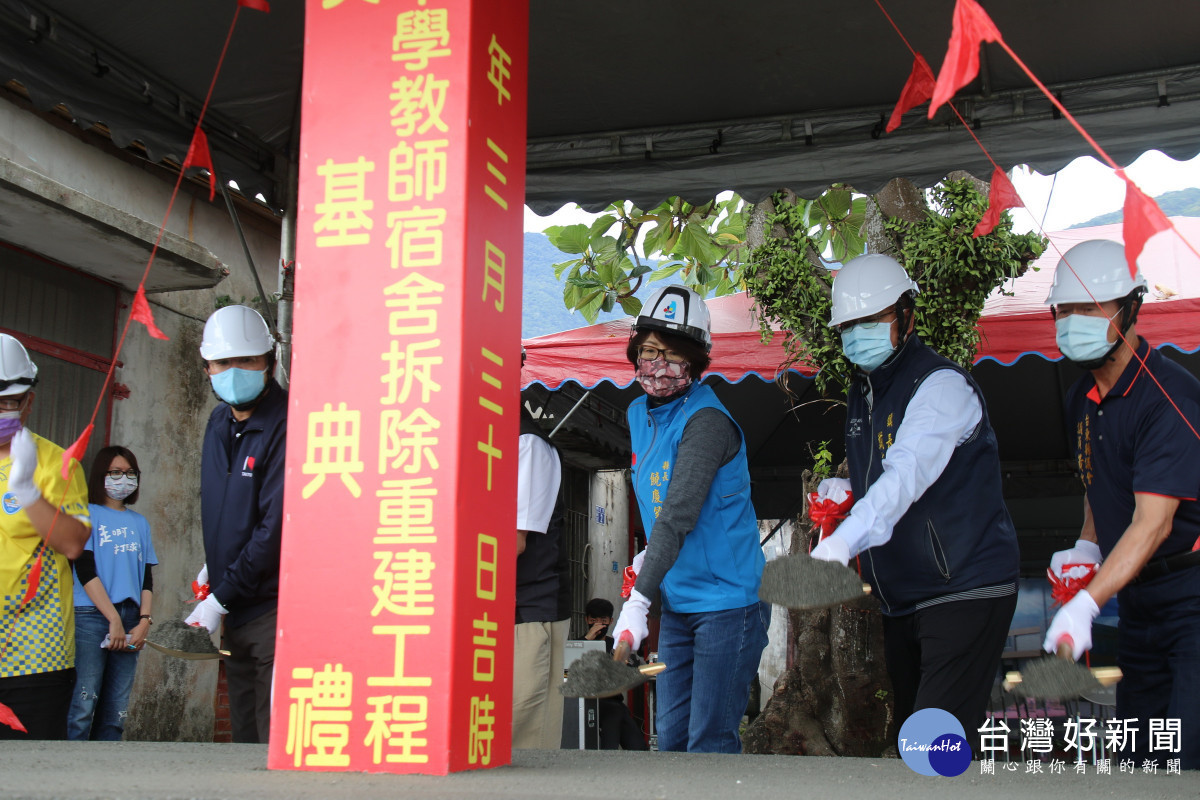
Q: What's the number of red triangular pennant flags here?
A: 10